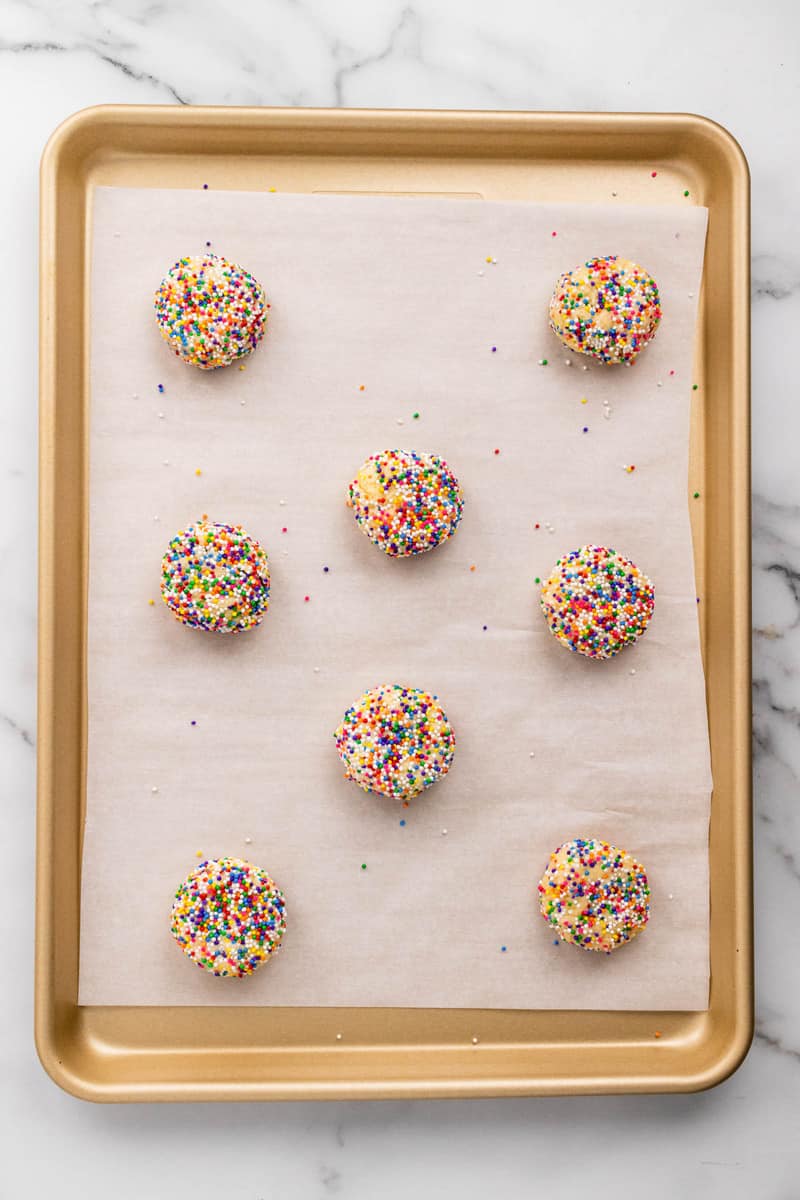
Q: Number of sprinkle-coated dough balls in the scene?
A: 8